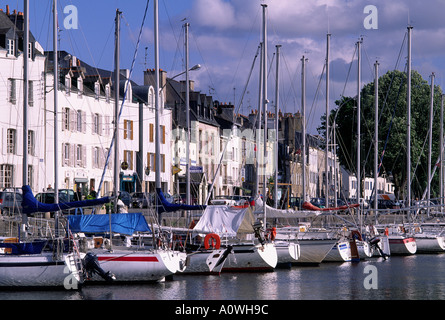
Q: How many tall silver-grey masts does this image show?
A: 15